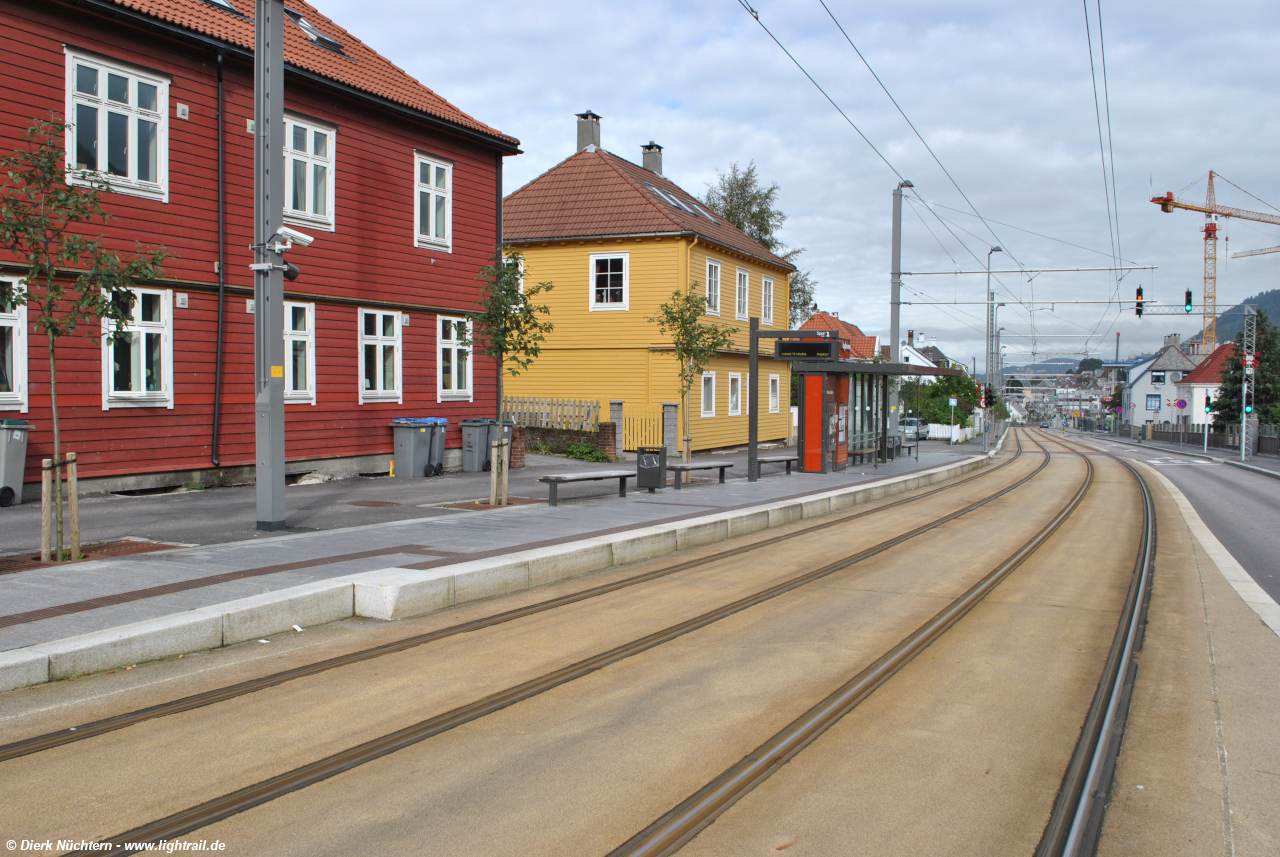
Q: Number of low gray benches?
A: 3